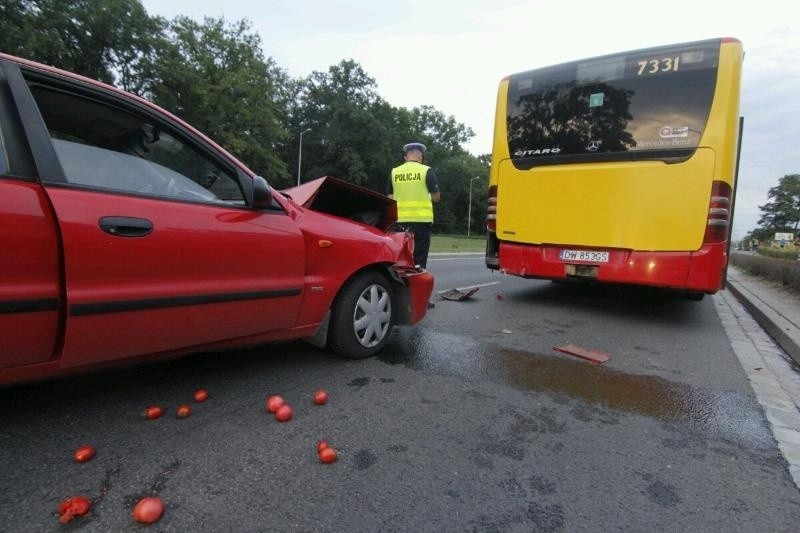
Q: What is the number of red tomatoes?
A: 11